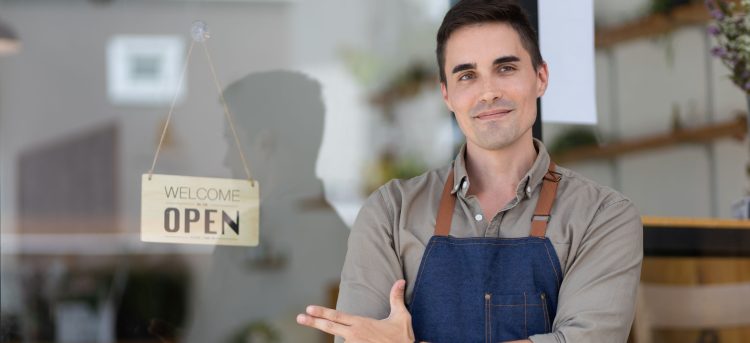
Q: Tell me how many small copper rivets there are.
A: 2